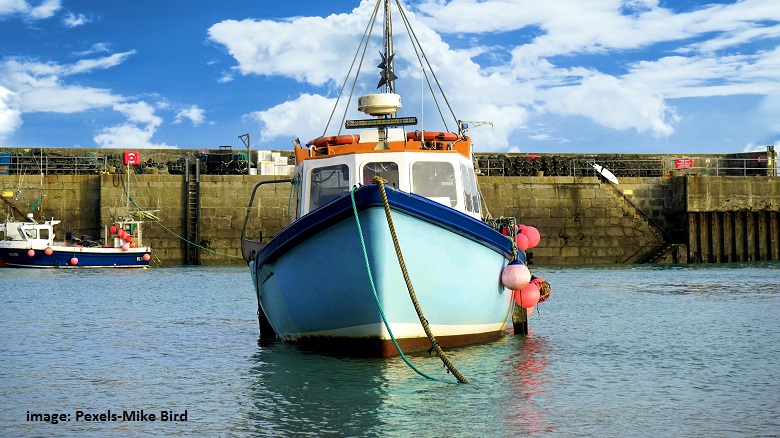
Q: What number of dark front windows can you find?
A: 3